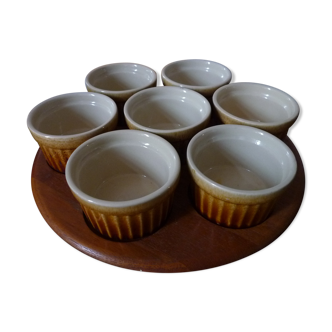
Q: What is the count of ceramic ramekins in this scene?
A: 7